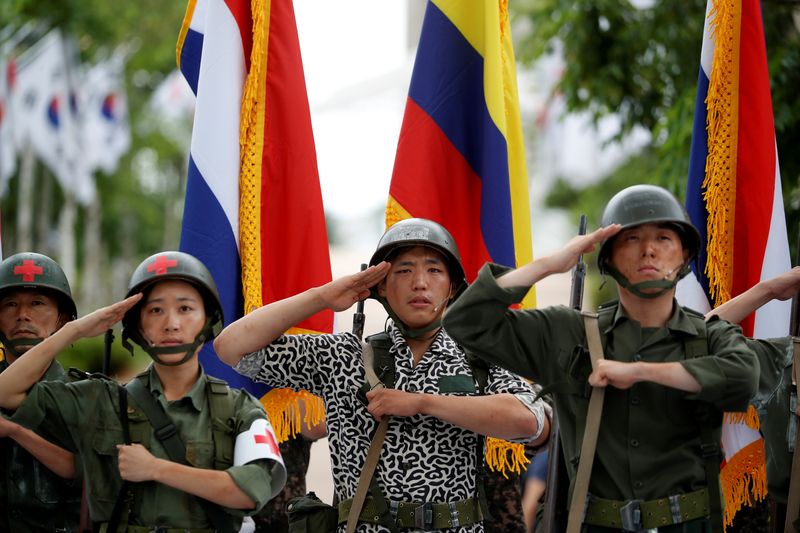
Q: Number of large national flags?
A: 3